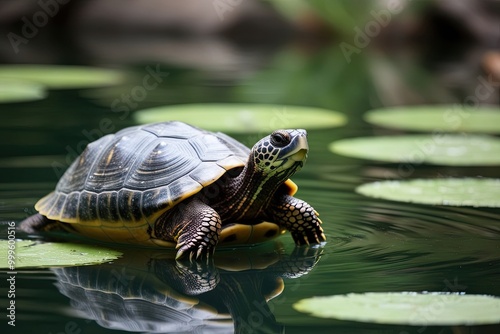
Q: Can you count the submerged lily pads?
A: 0